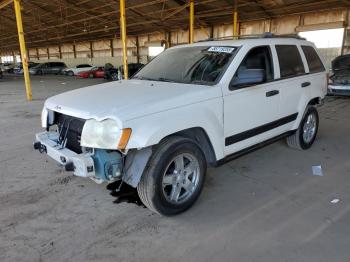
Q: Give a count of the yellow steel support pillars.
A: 4